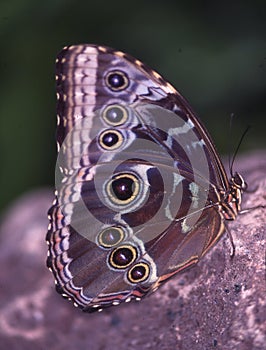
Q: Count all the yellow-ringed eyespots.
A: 7